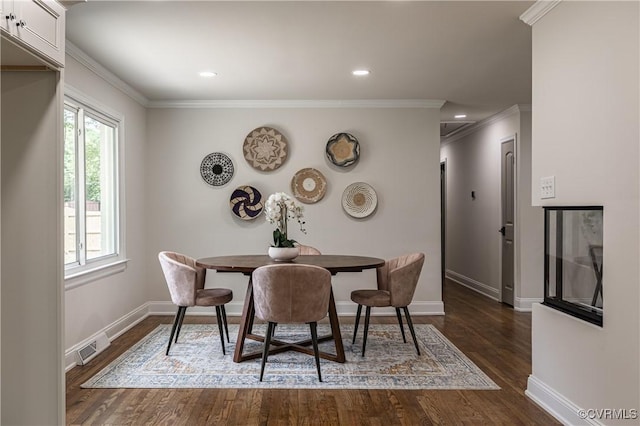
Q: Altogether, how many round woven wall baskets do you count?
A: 6